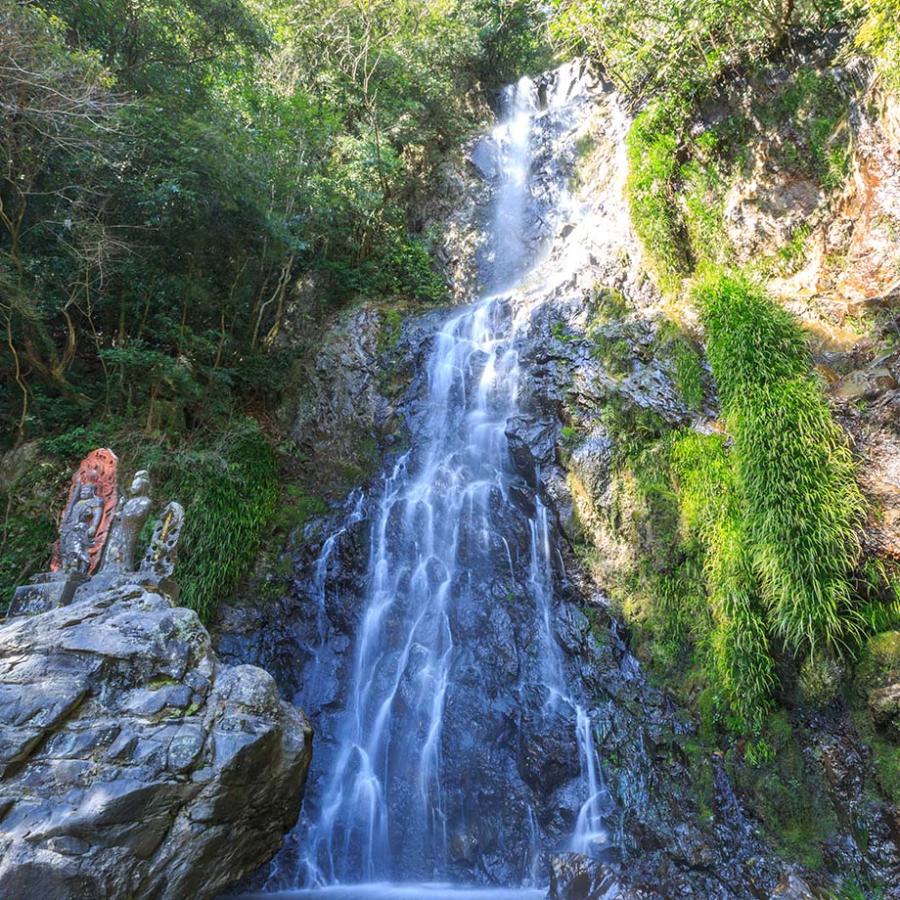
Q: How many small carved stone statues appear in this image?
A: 3